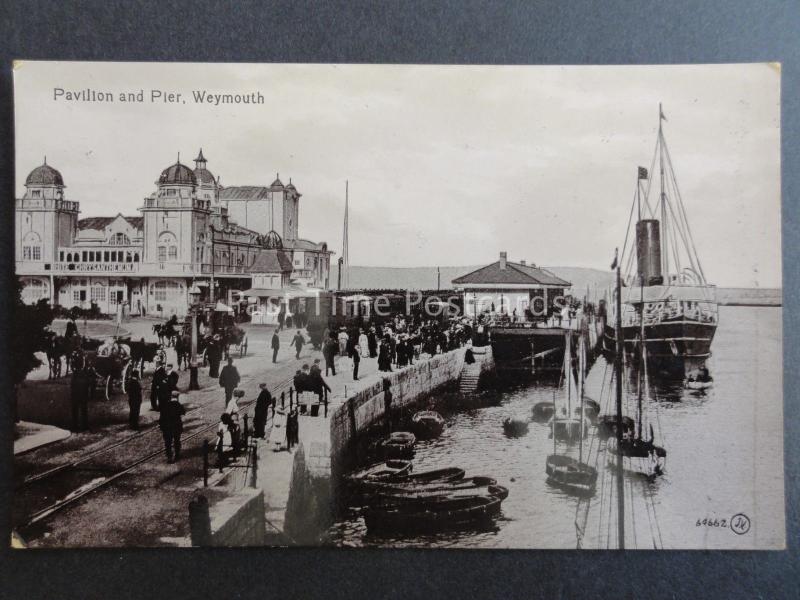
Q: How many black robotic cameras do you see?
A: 0